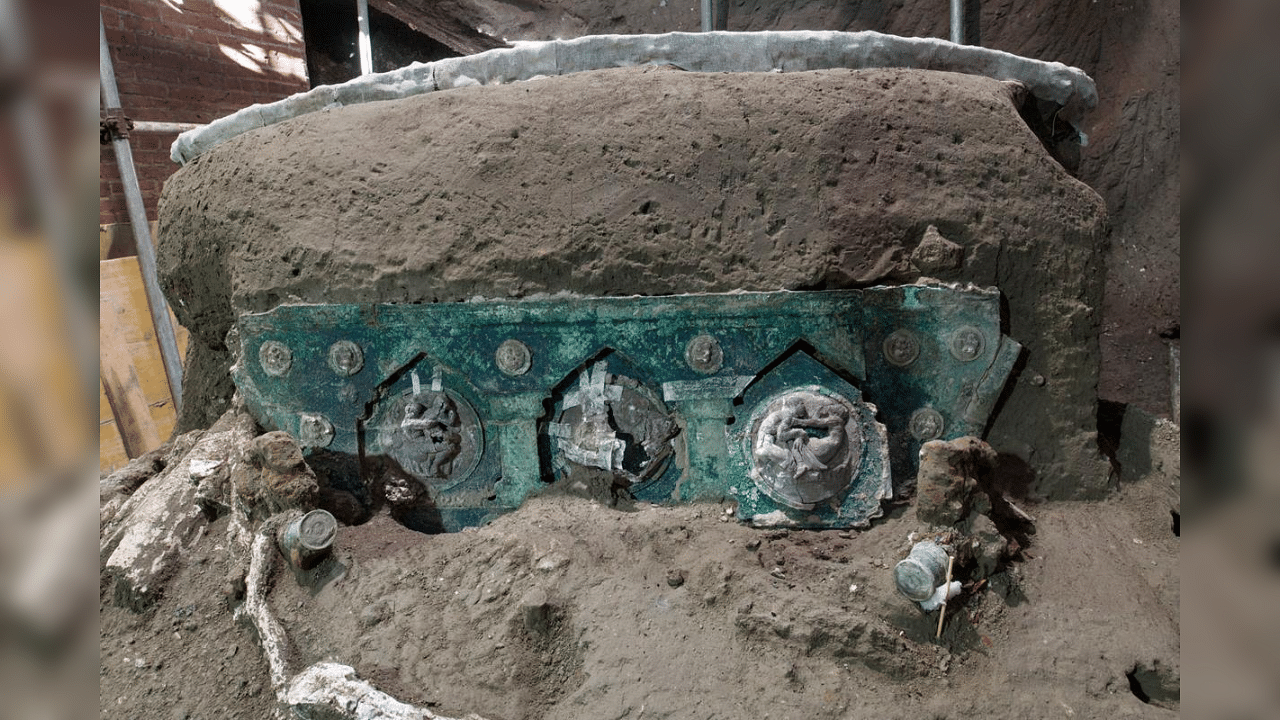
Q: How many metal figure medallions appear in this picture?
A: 11